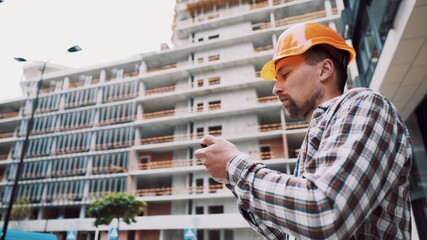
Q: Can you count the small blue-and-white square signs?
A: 3